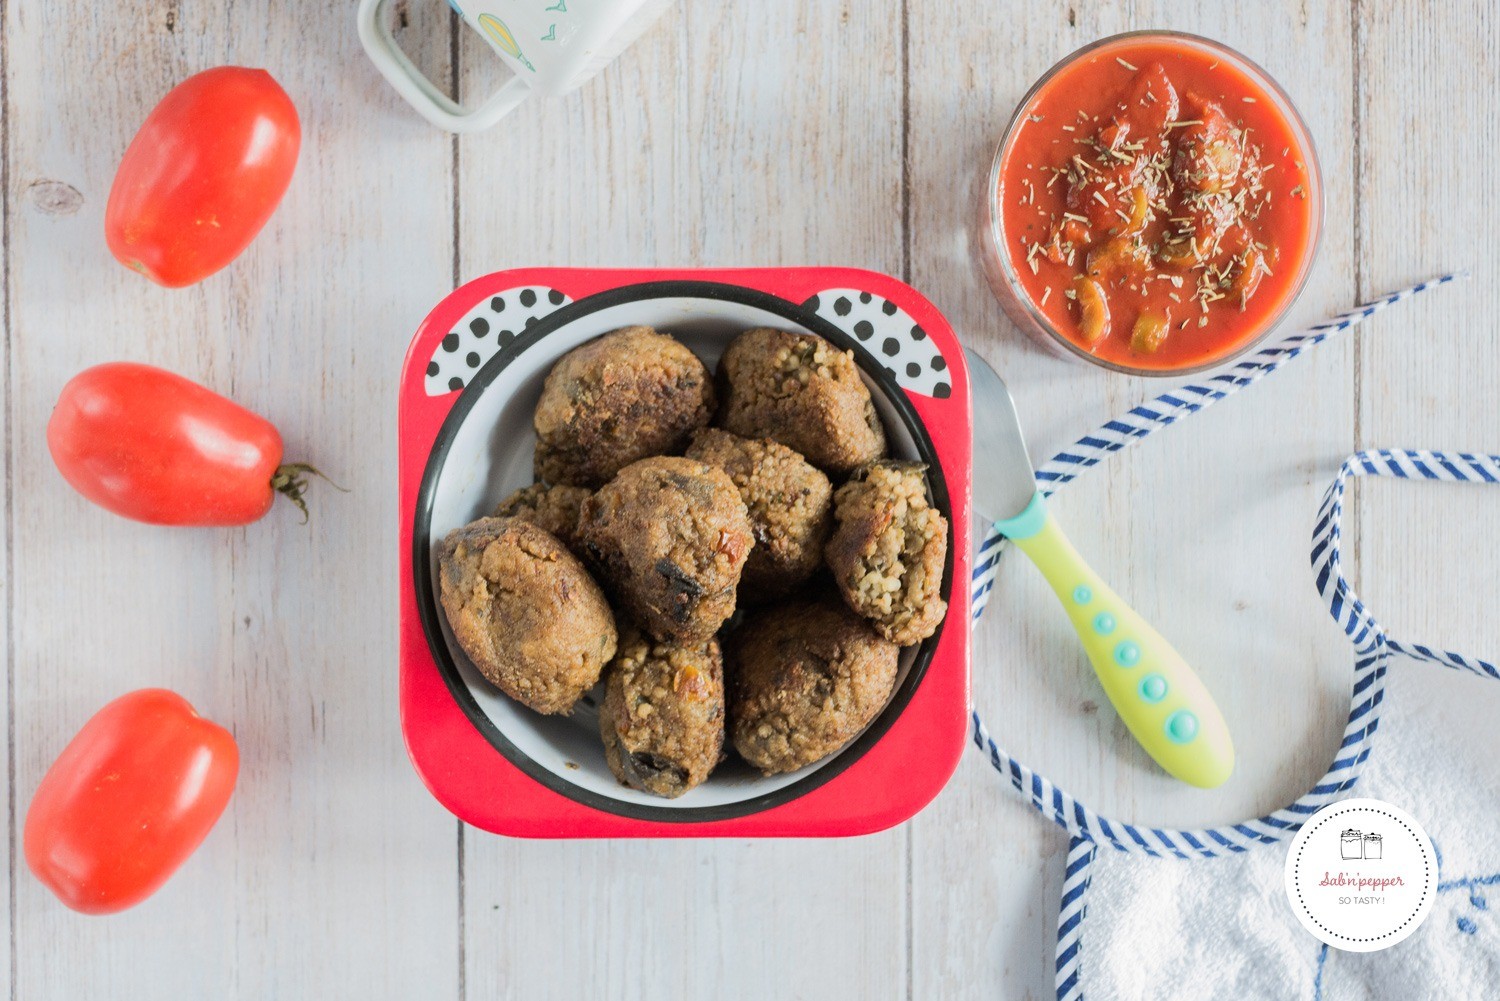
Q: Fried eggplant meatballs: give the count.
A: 9